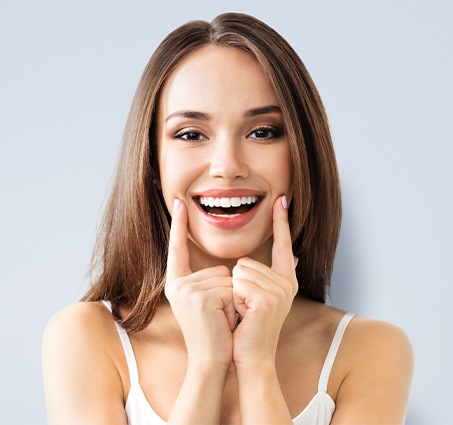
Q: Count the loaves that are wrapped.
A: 0